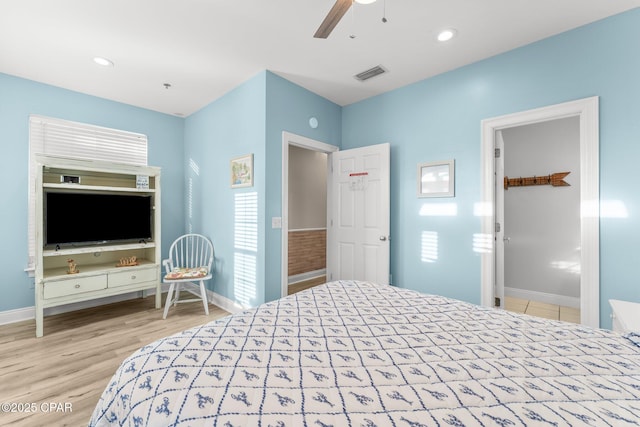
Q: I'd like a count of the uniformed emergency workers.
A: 0